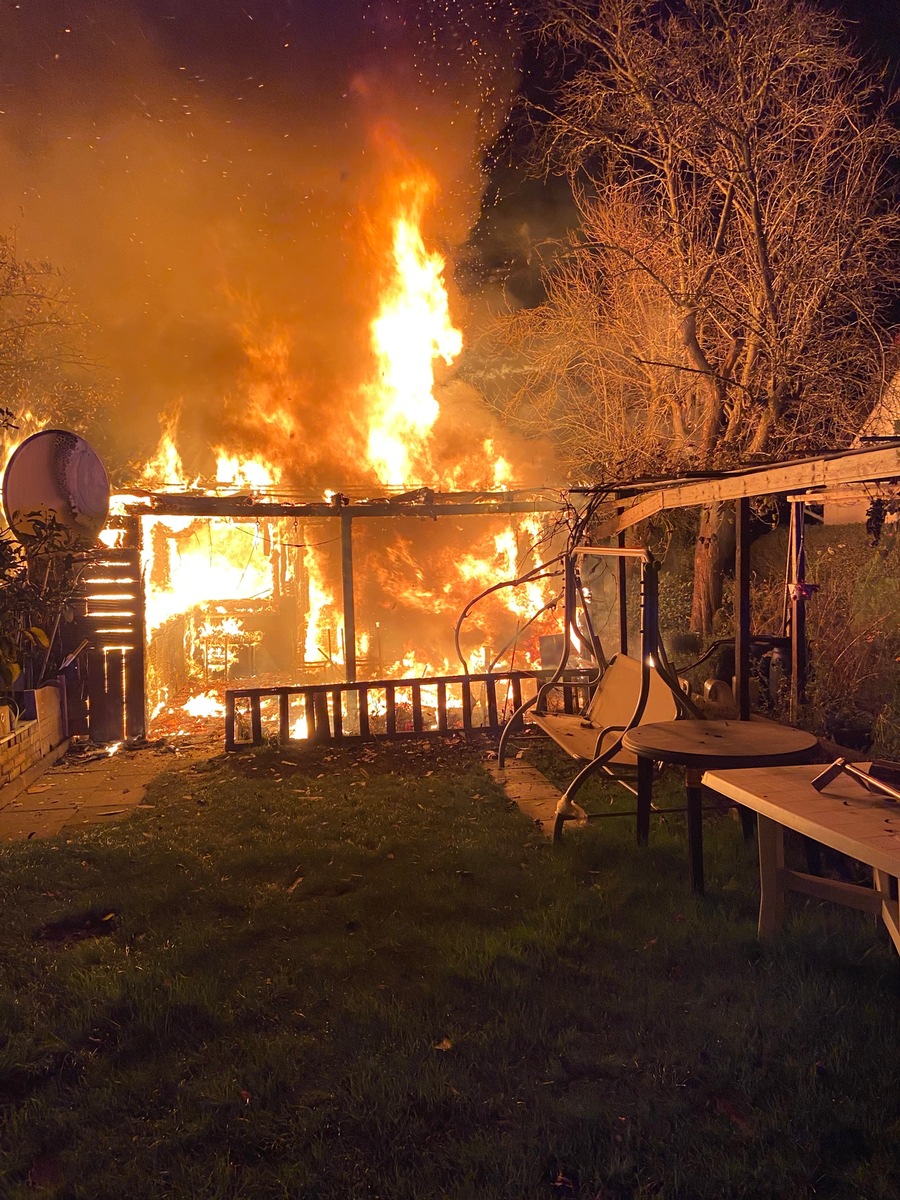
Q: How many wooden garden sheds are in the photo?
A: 1